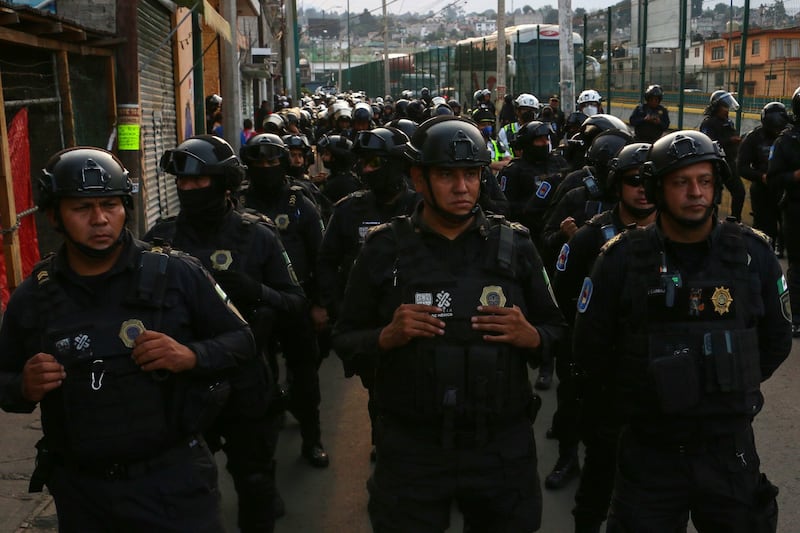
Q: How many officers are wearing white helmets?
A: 2